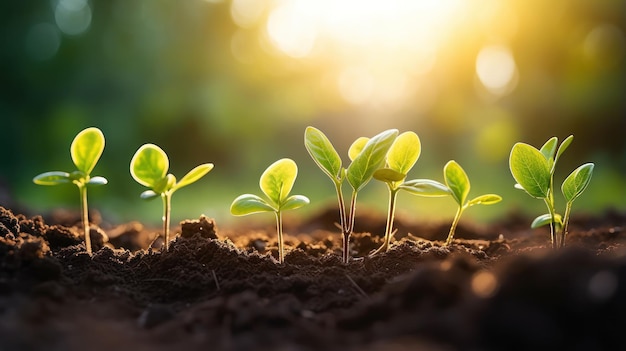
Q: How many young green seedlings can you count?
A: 7